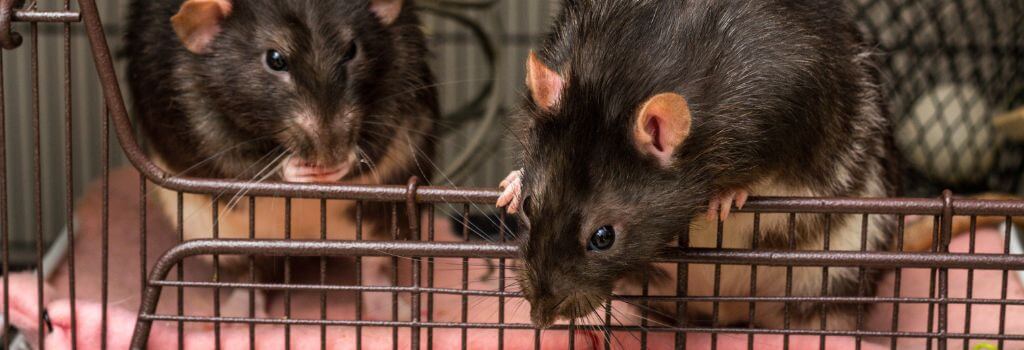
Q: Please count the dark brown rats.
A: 2